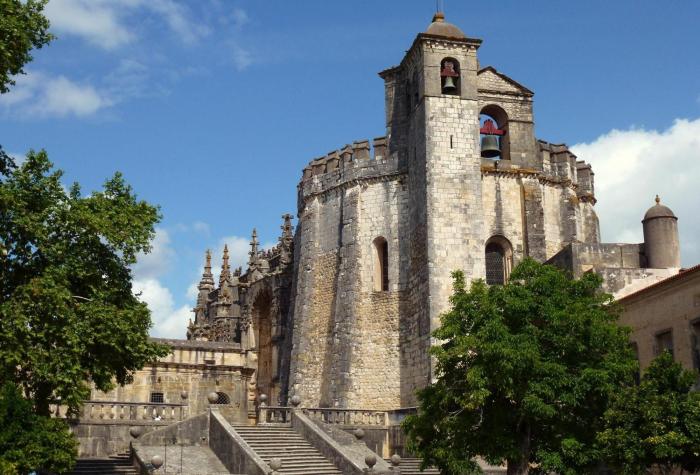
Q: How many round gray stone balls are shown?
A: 10